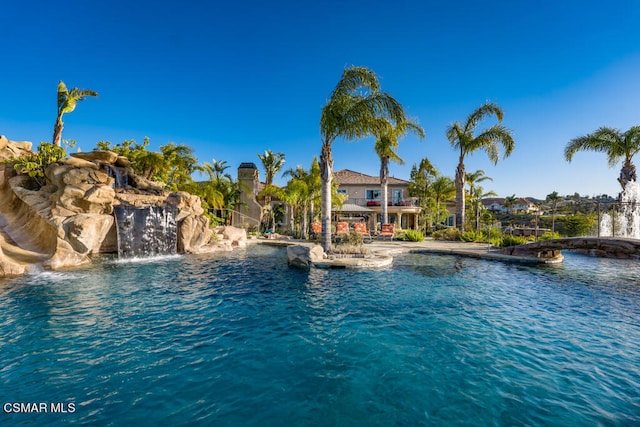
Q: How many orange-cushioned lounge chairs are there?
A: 4